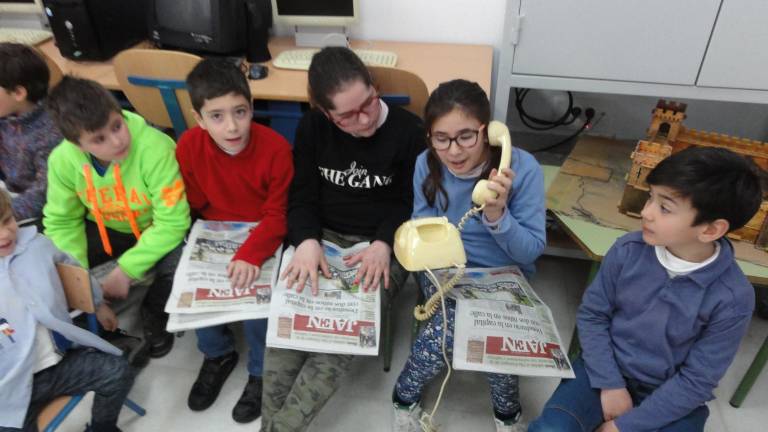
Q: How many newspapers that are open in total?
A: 0